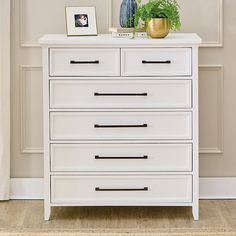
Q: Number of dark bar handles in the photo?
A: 6